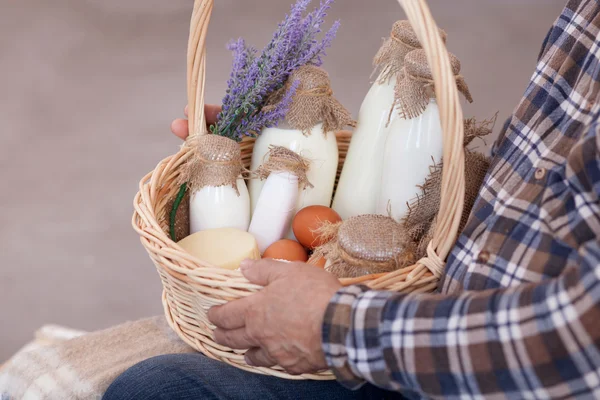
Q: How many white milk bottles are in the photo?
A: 5